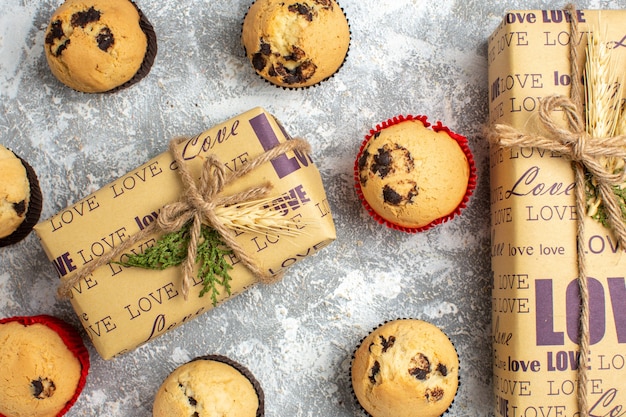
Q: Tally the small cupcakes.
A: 7